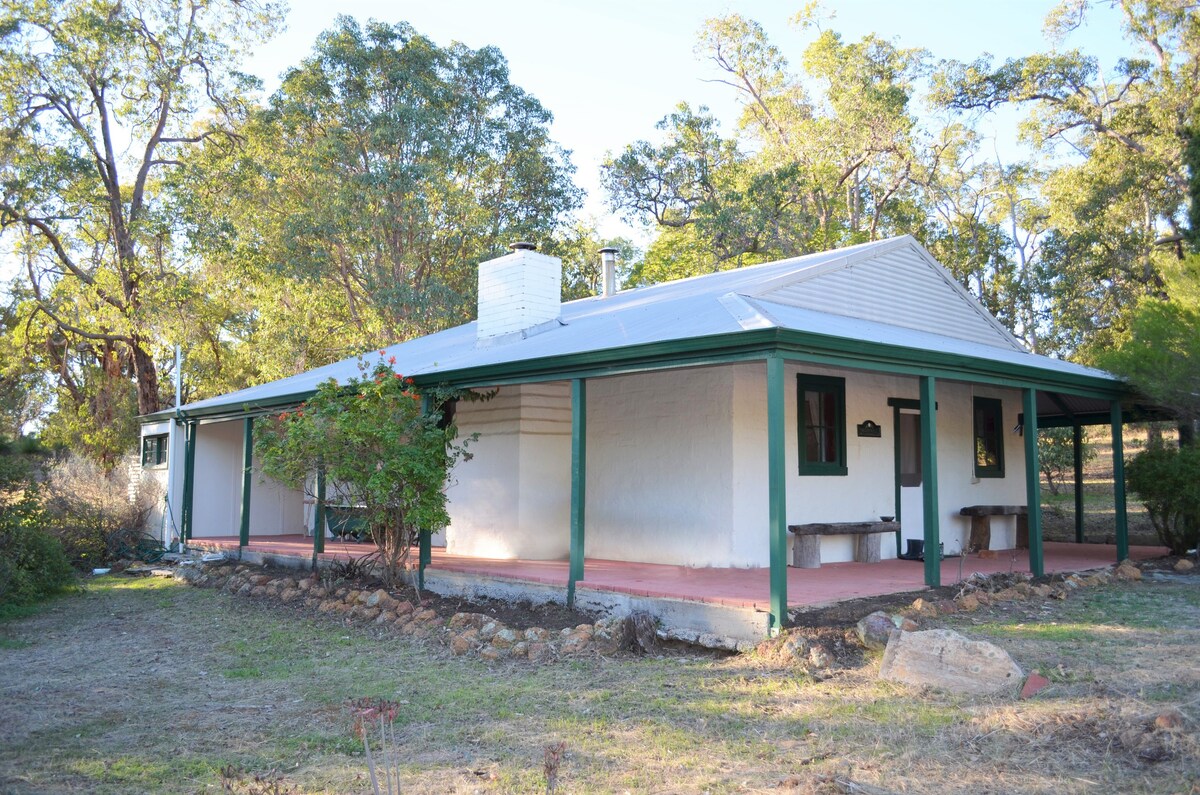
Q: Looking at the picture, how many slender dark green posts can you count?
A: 10